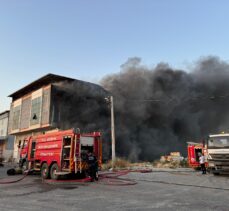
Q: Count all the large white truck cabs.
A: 1